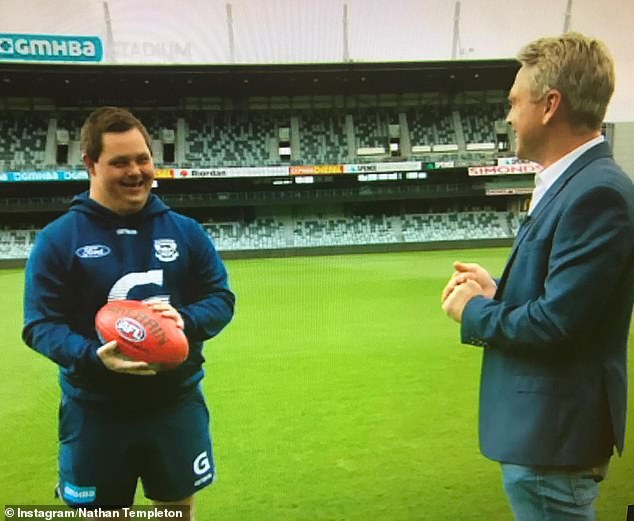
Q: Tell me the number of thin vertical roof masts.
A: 5